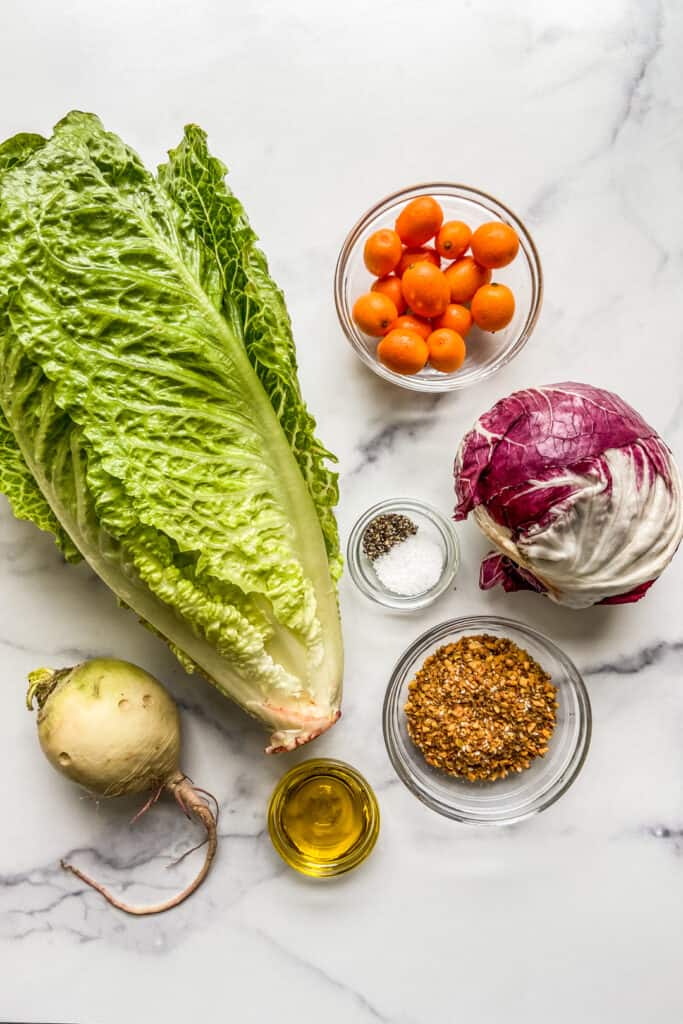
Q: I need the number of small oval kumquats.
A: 14